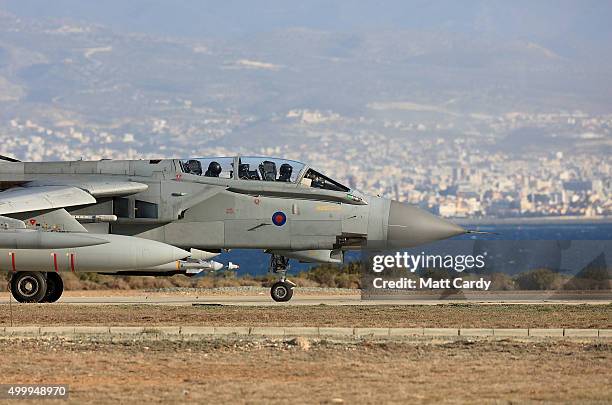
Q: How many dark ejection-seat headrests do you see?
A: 2